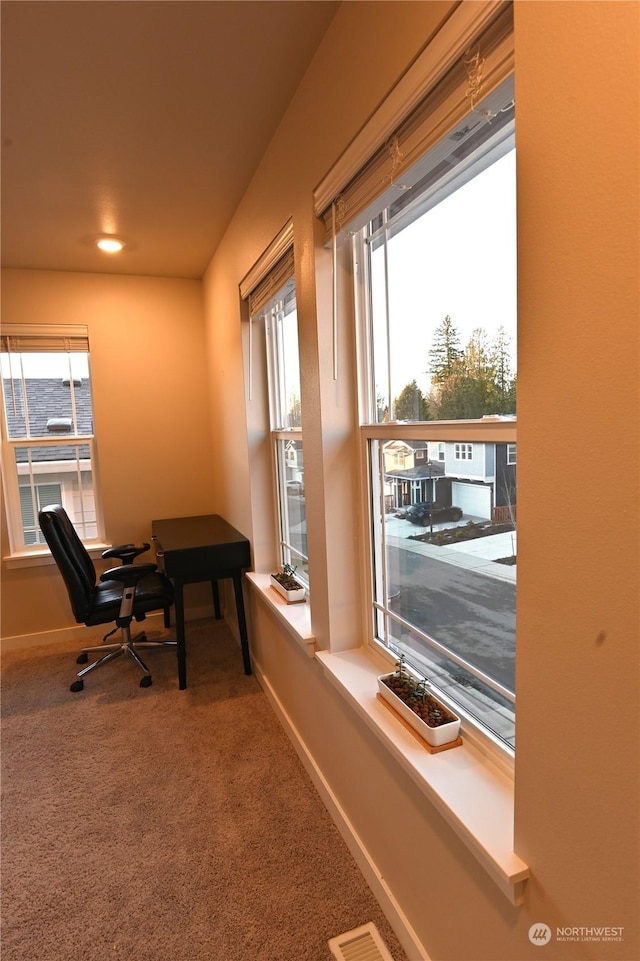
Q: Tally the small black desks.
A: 1